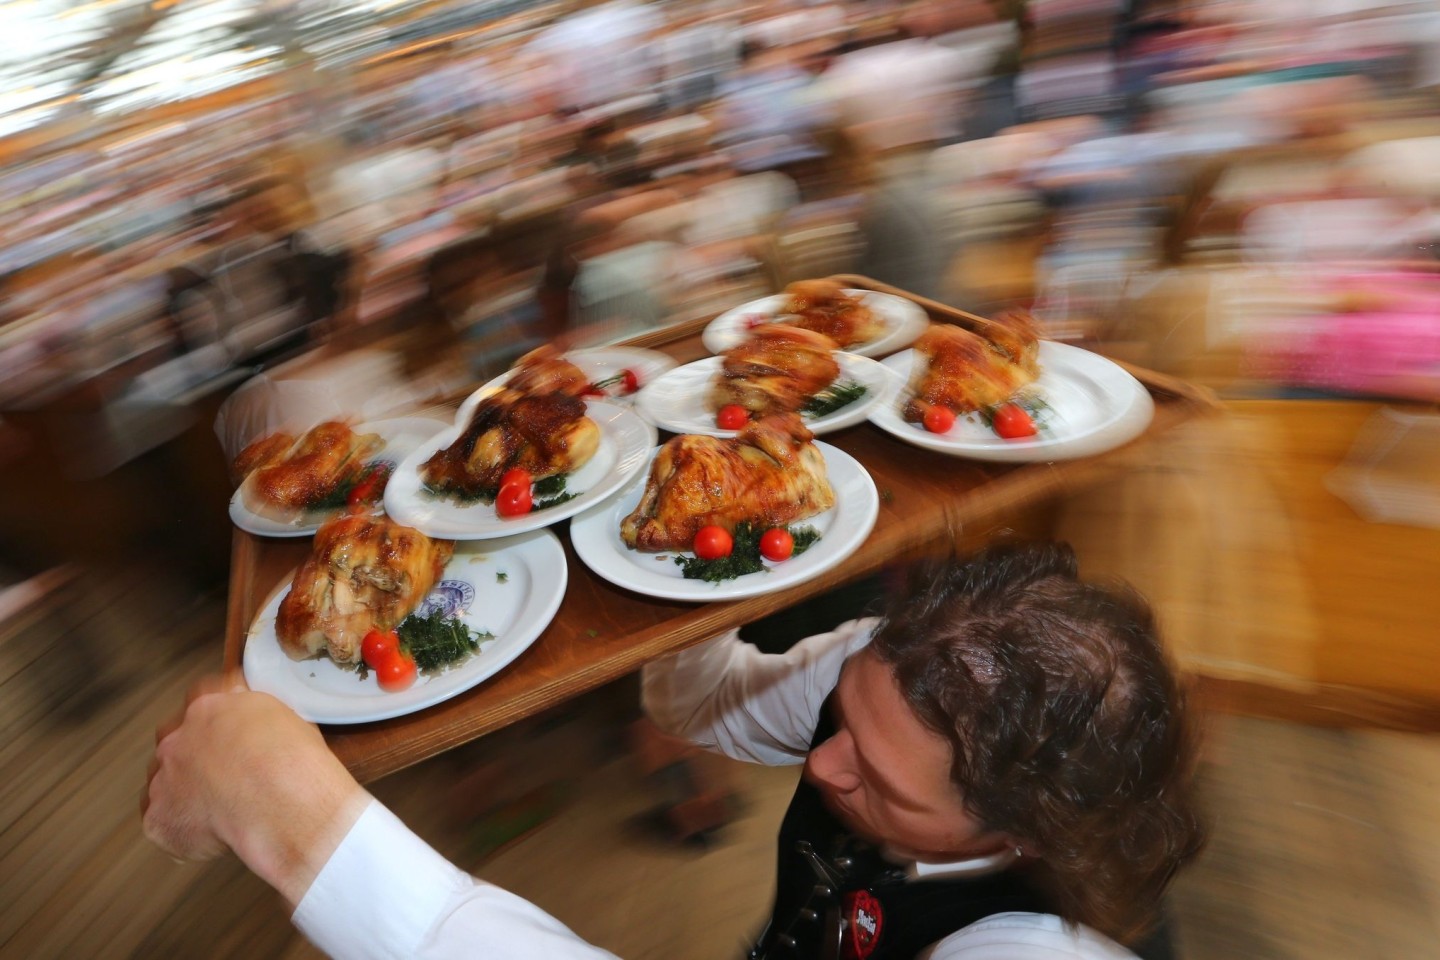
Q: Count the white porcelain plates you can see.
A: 8